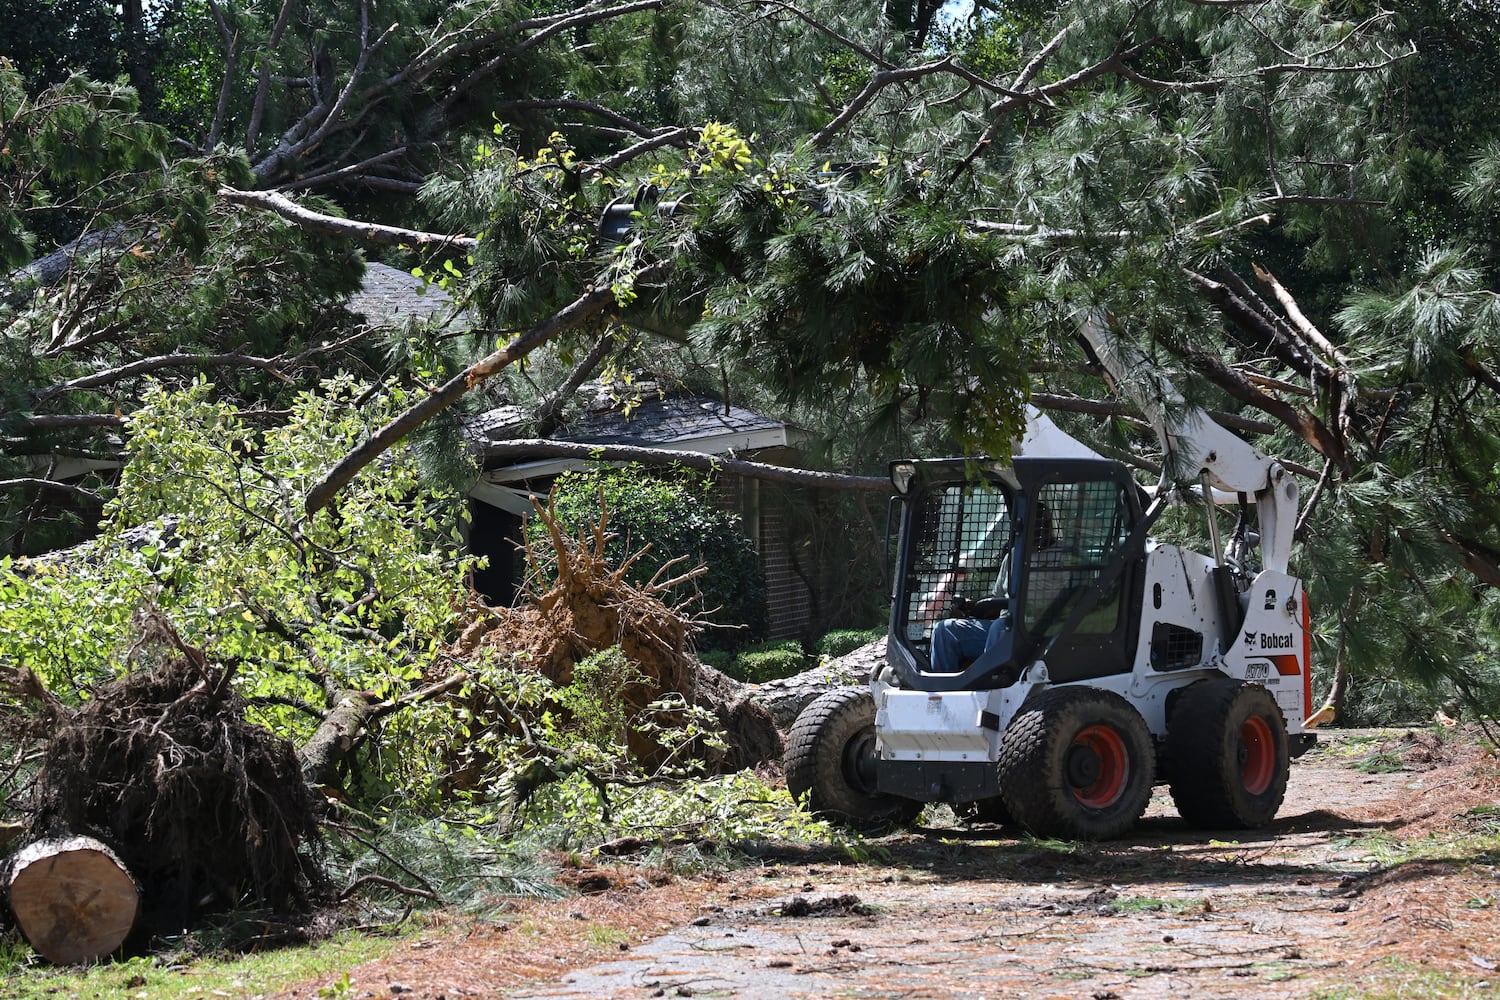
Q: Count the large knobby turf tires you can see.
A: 3